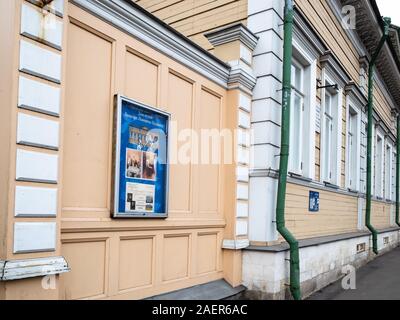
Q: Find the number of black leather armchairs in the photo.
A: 0